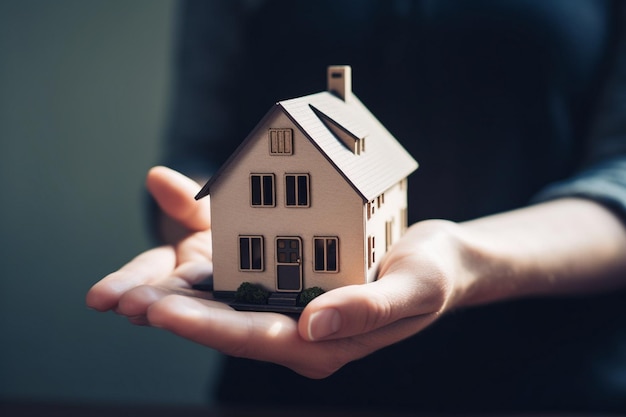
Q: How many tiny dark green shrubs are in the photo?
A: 2